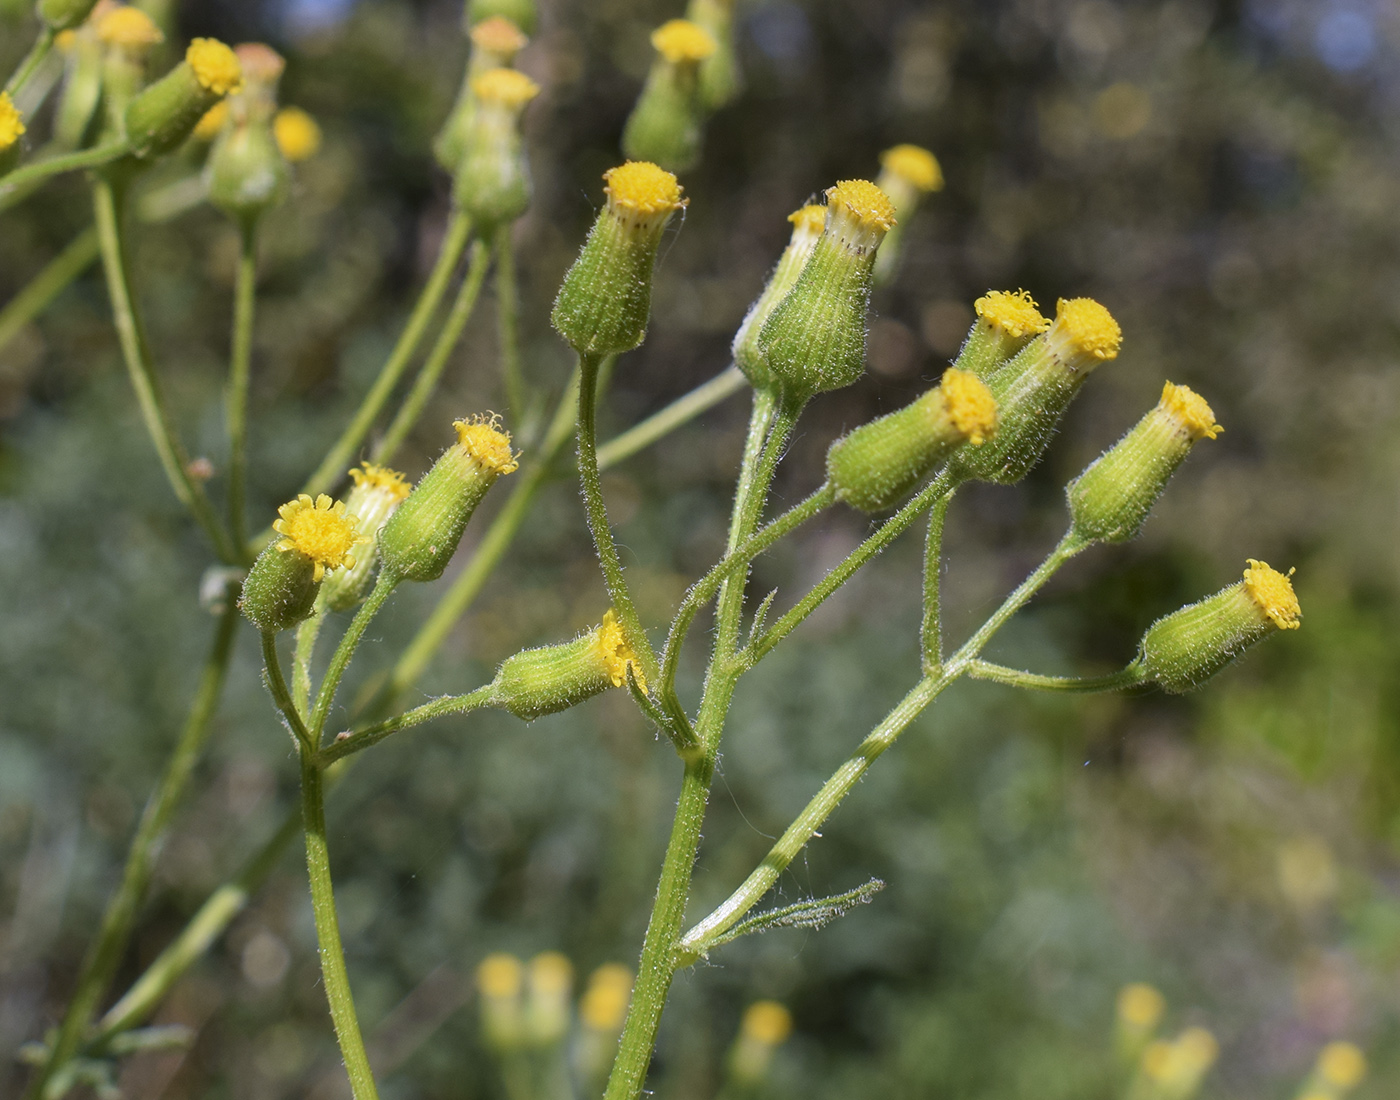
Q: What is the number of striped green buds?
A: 12